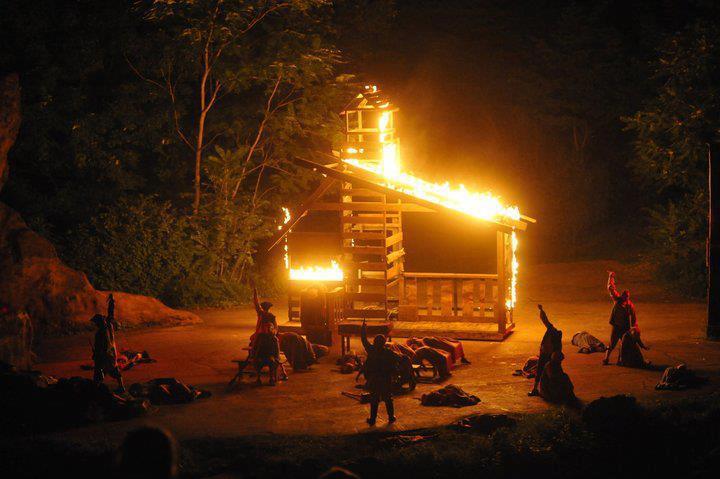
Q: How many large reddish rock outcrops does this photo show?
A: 1